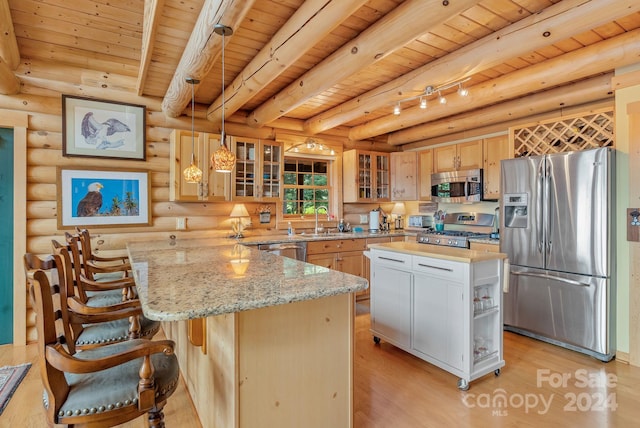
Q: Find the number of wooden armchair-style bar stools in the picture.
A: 4